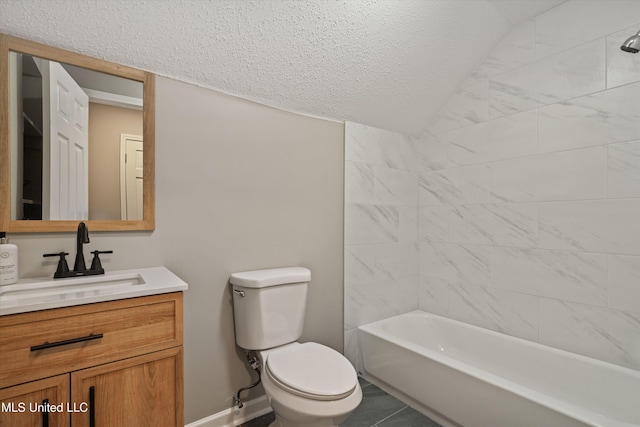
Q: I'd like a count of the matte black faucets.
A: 1